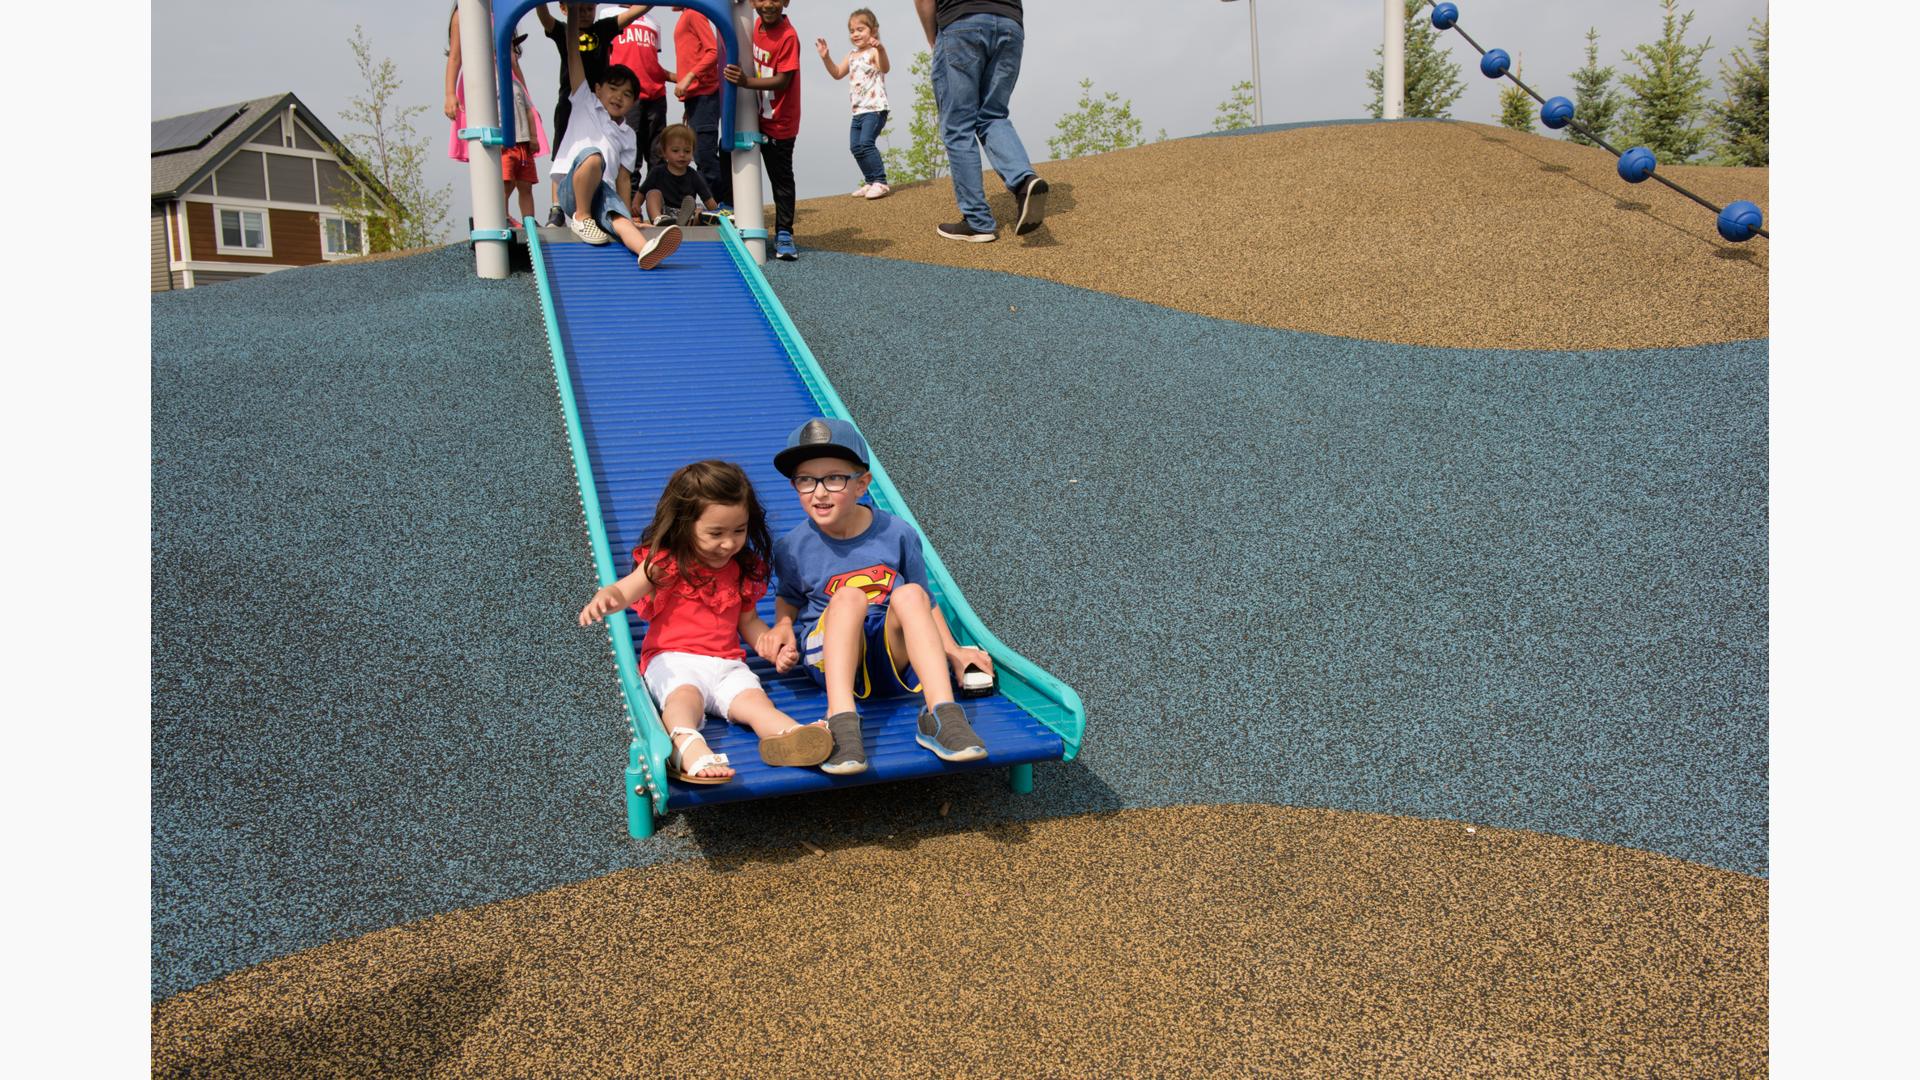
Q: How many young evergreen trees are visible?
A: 5